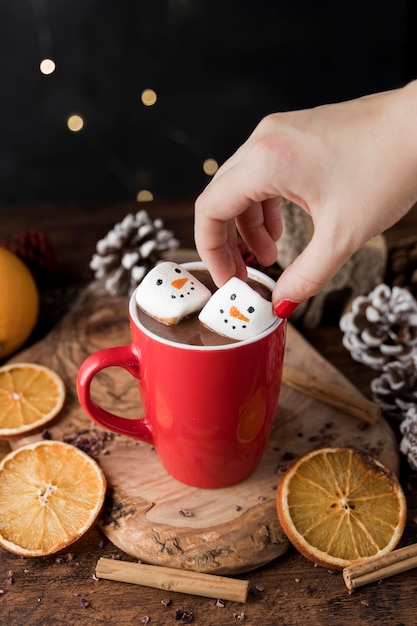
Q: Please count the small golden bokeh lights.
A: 5